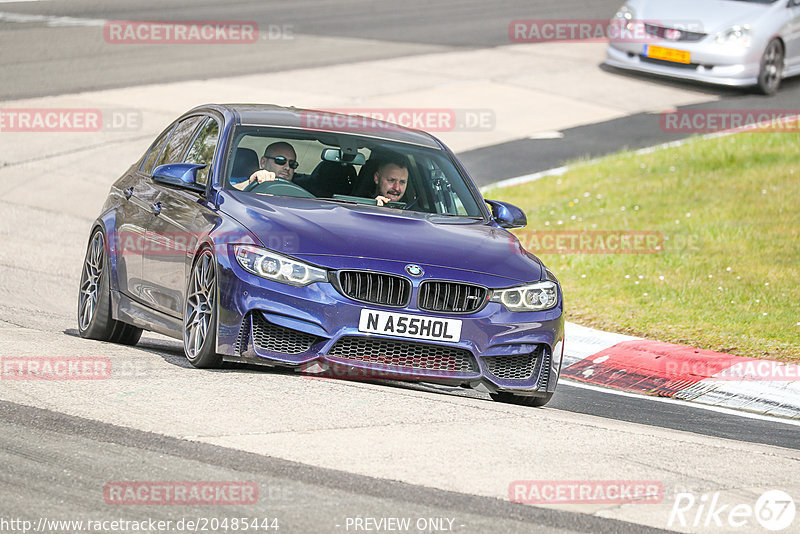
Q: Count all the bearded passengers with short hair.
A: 1